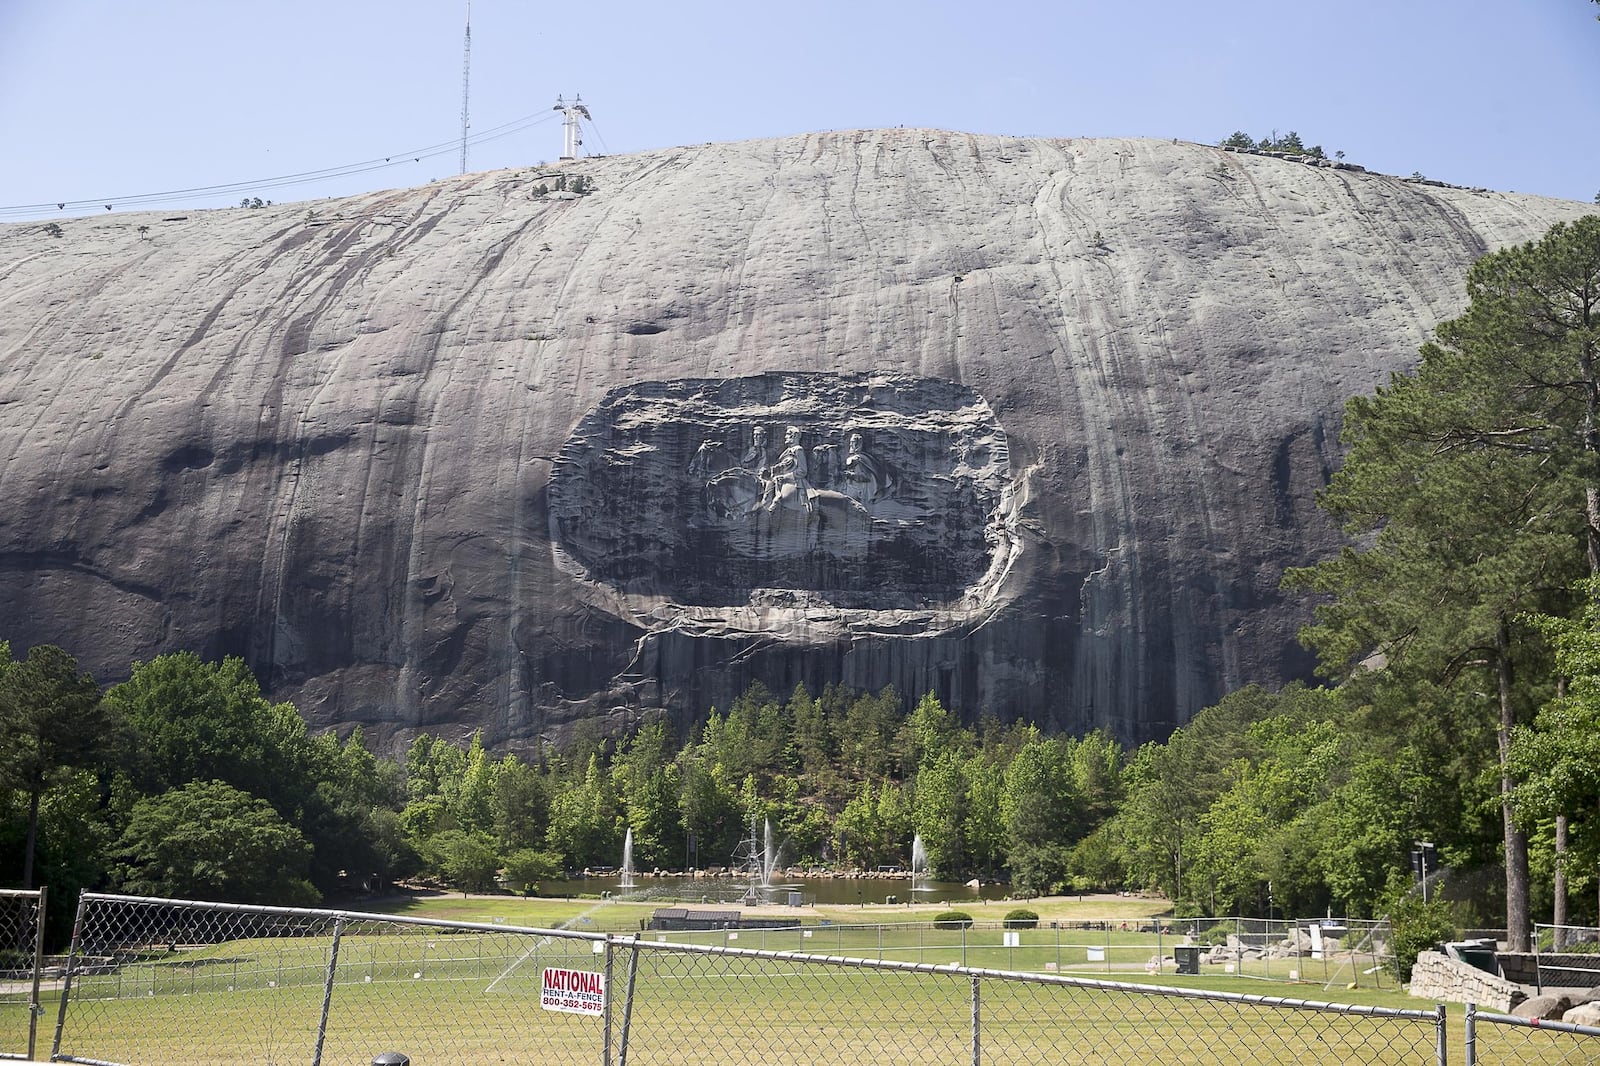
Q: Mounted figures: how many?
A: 3